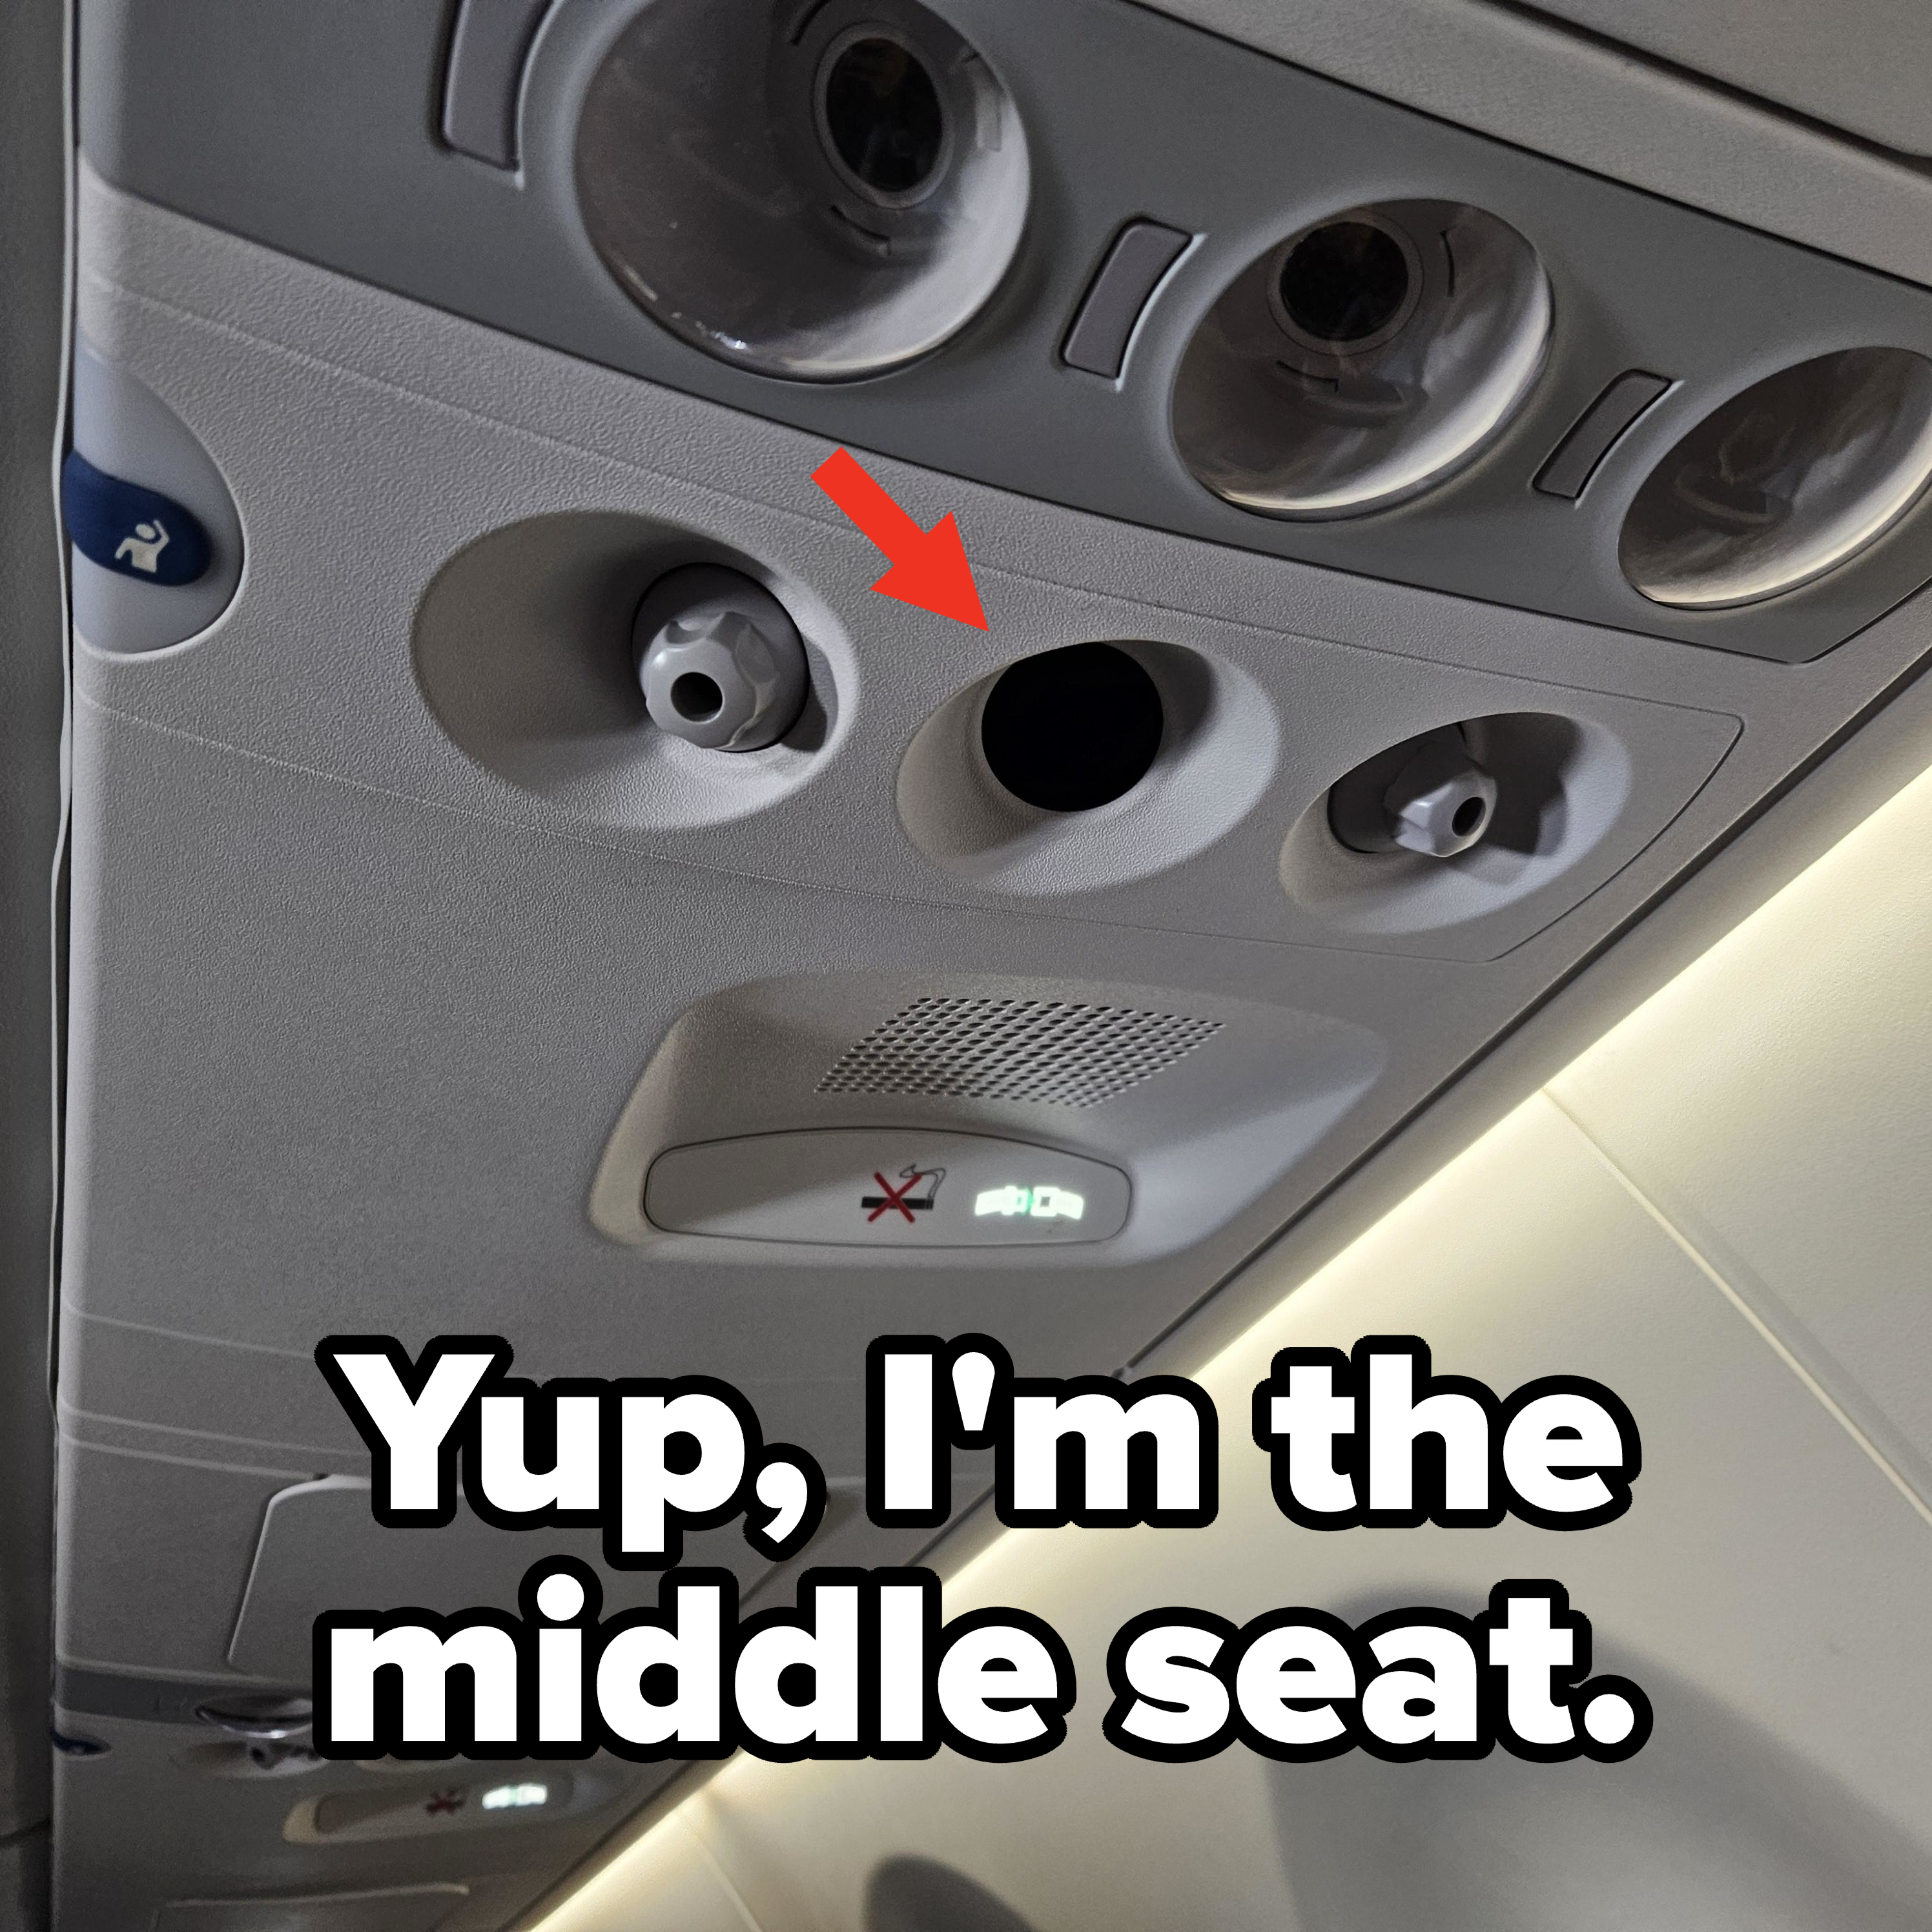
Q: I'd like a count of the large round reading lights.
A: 3